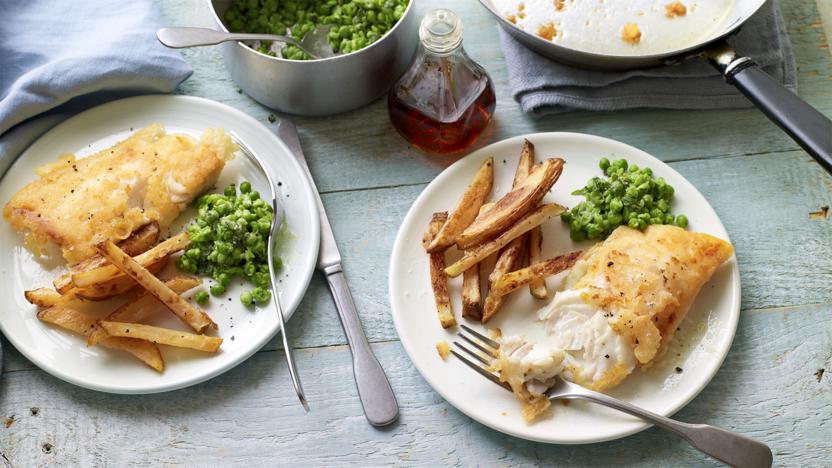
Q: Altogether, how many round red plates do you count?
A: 0